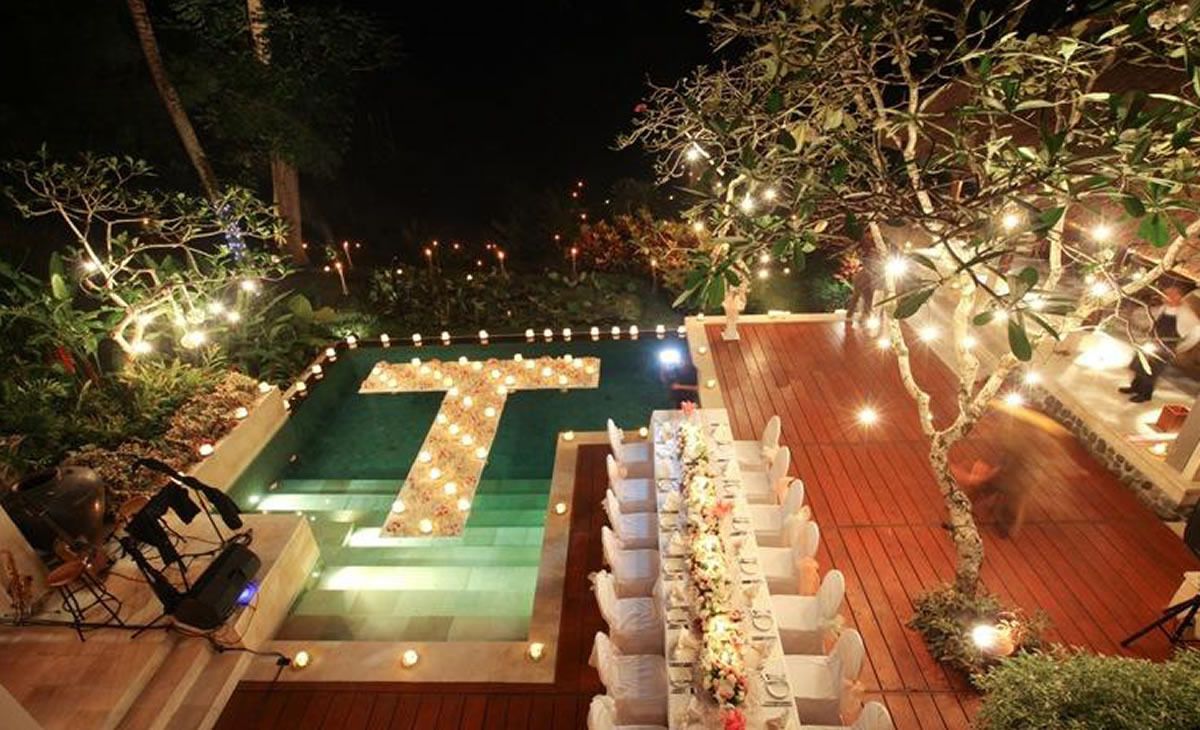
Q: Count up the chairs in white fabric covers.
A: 14